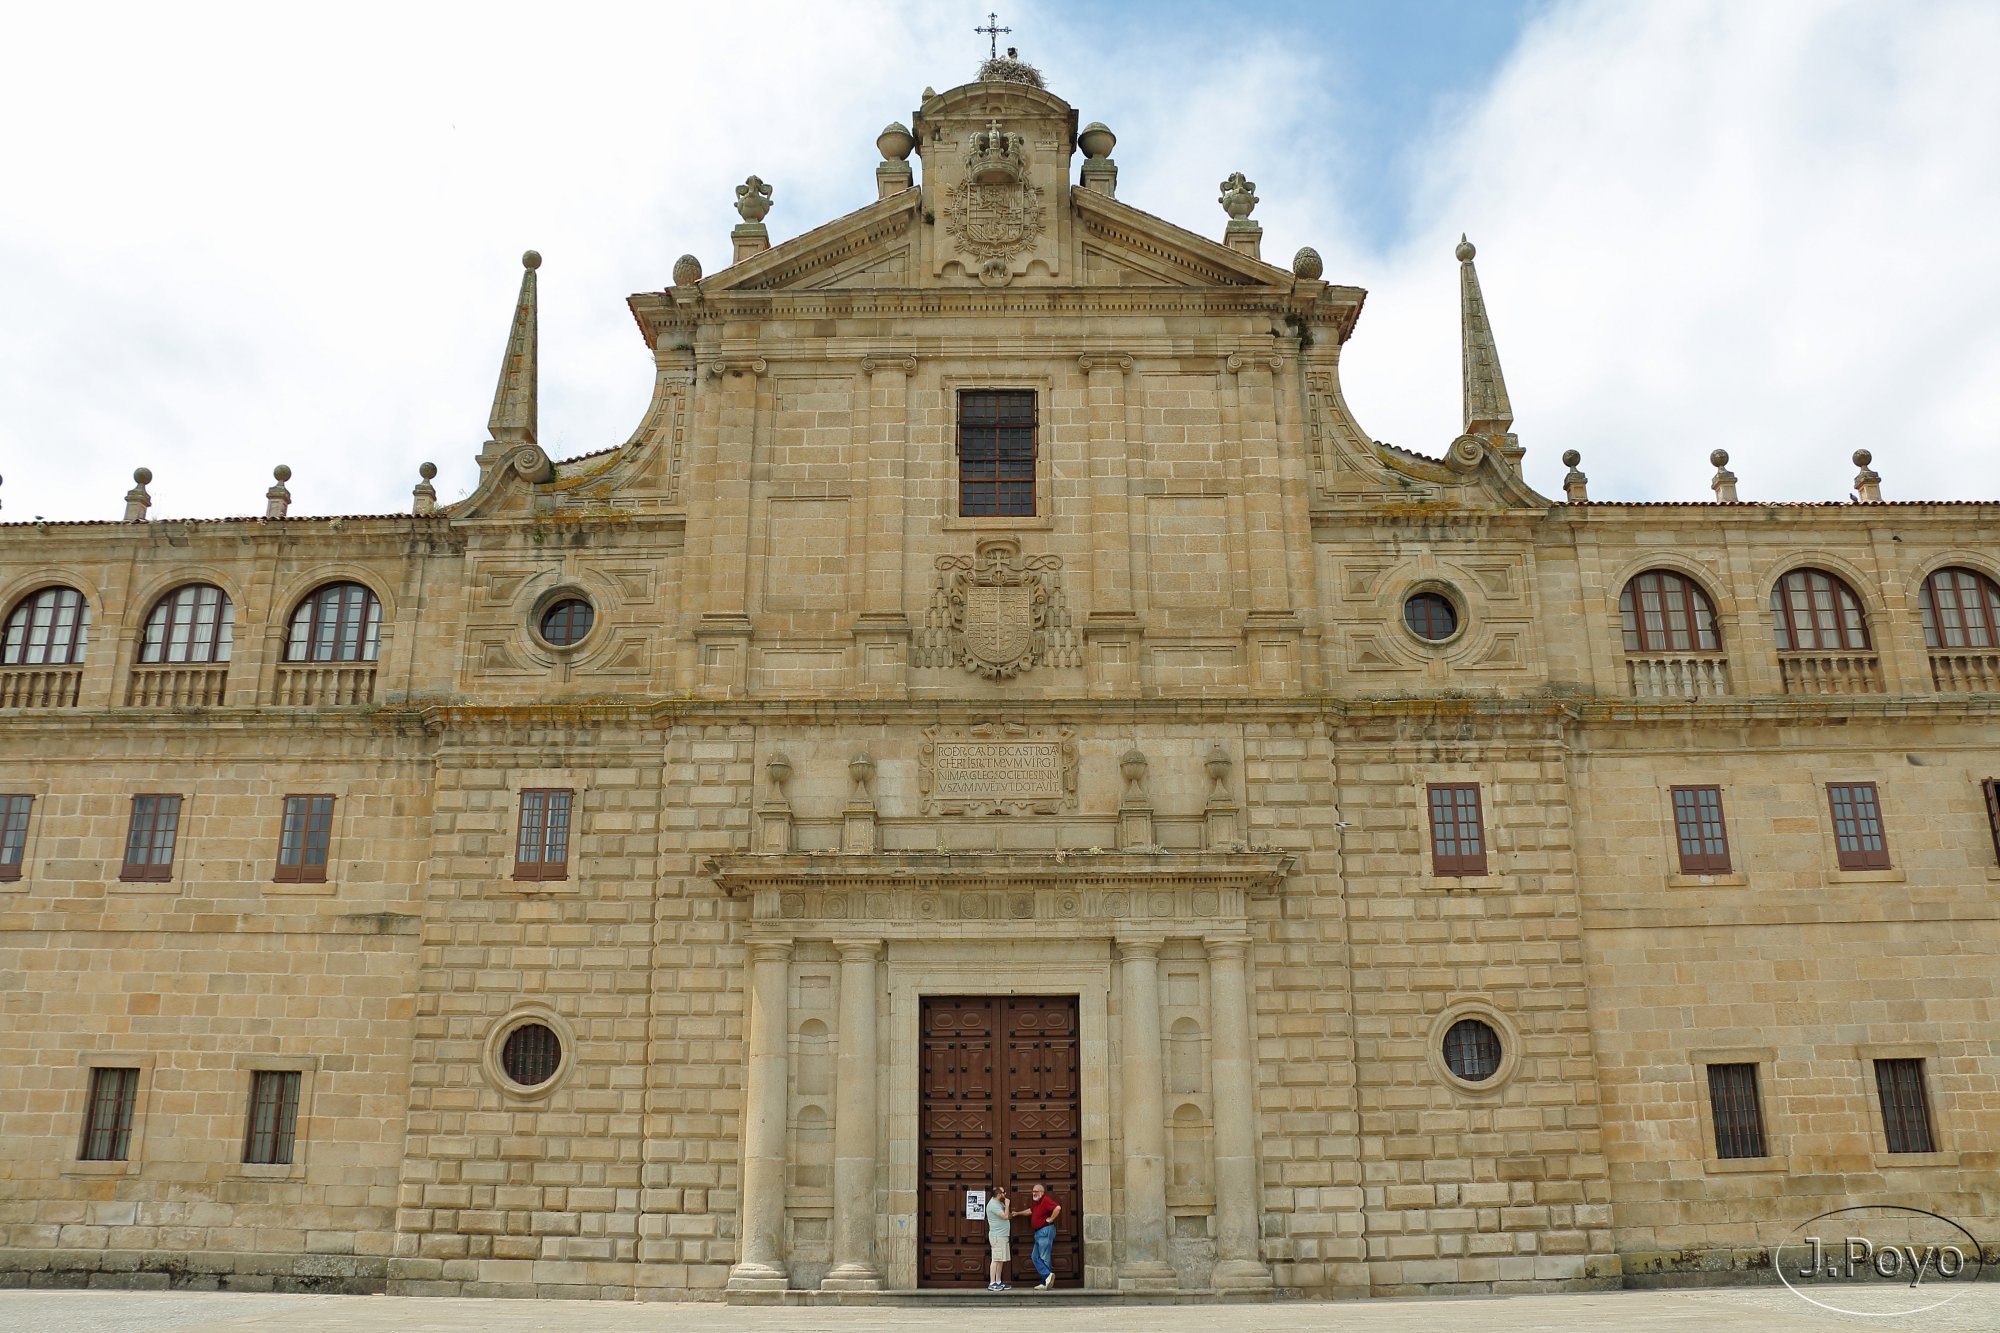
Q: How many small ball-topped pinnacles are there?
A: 6